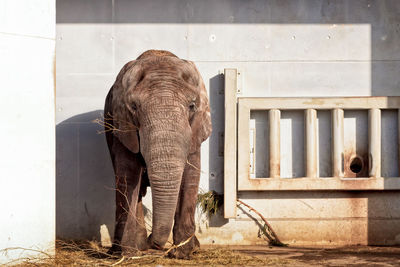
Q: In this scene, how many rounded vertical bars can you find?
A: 4